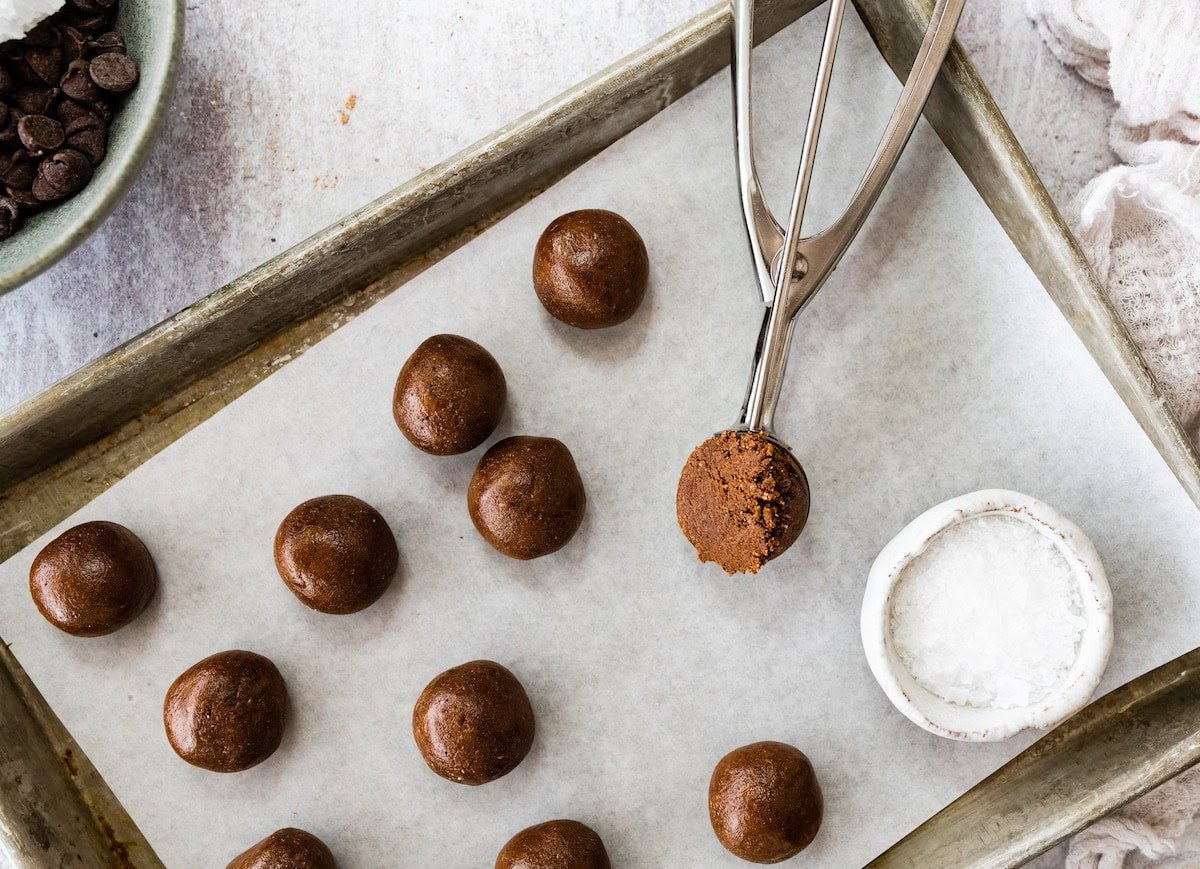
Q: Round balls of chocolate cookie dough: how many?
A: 10